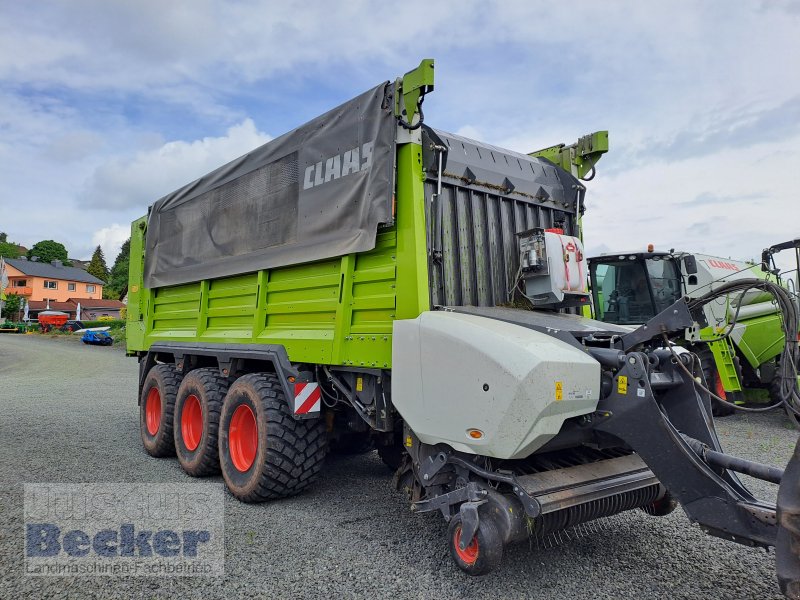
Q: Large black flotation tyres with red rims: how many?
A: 3